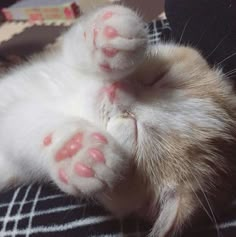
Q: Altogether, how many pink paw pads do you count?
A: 12